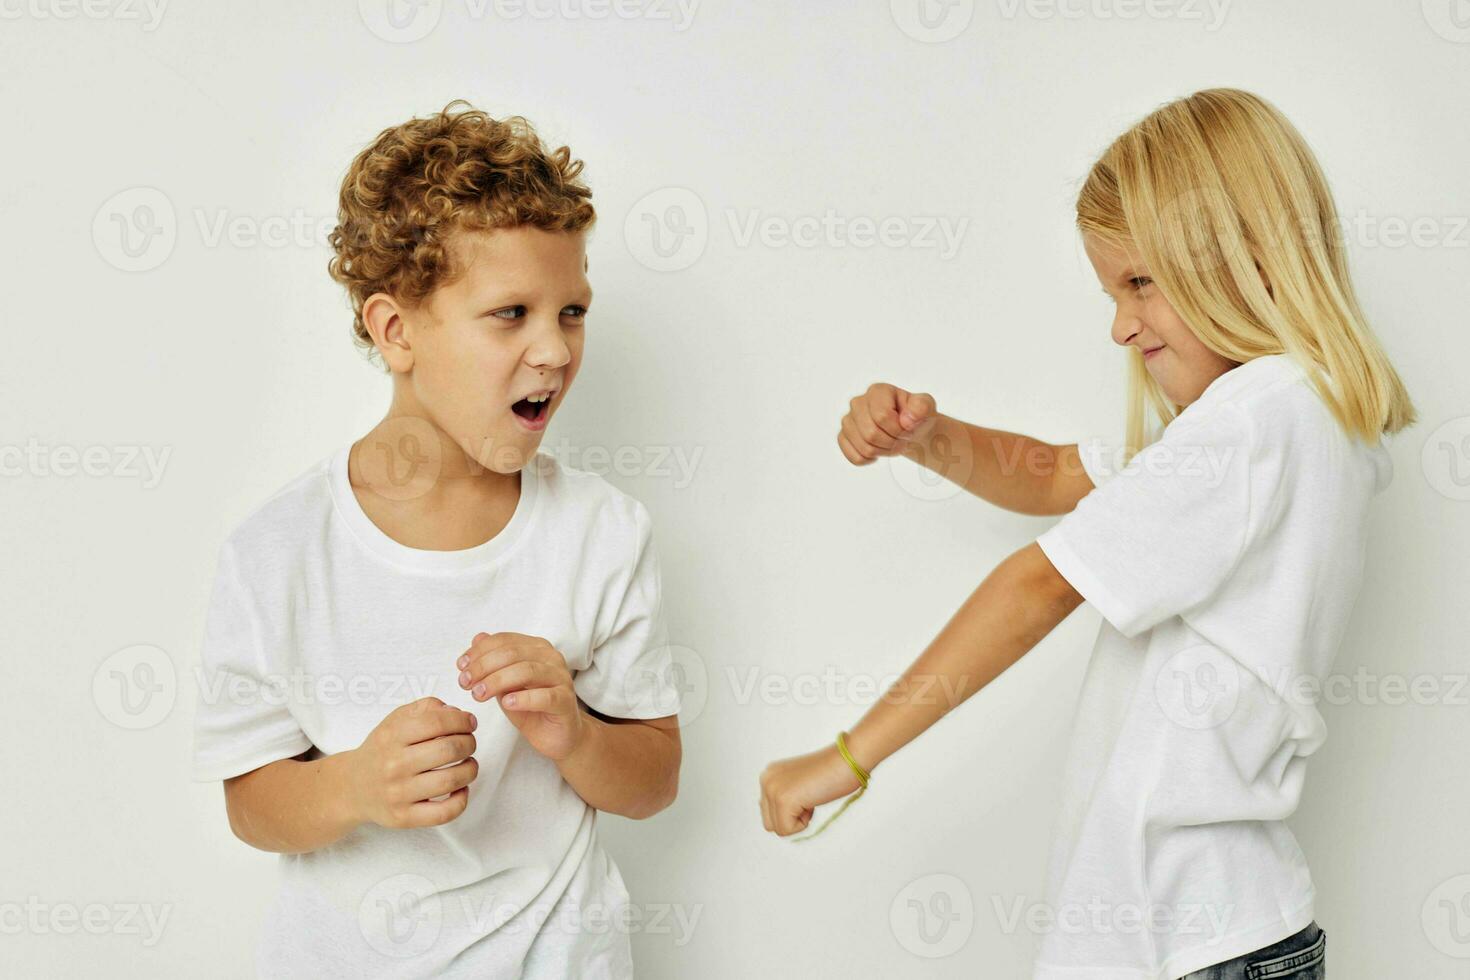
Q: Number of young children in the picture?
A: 2